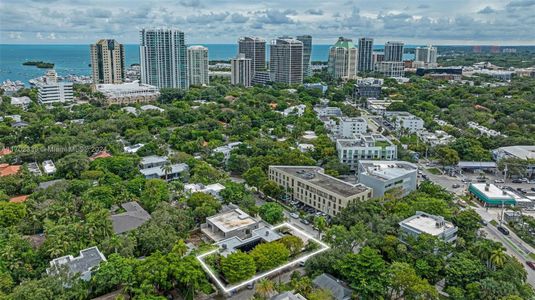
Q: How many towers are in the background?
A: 11